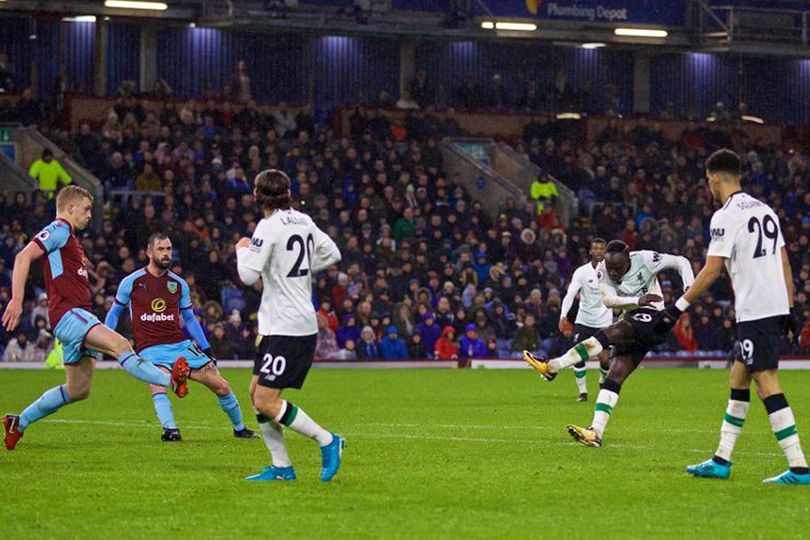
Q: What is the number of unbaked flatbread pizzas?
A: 0